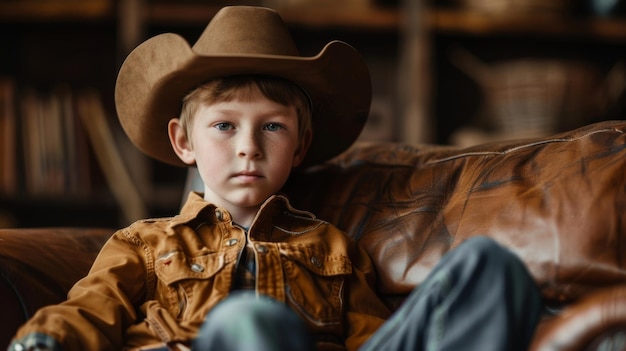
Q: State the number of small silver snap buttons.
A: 5